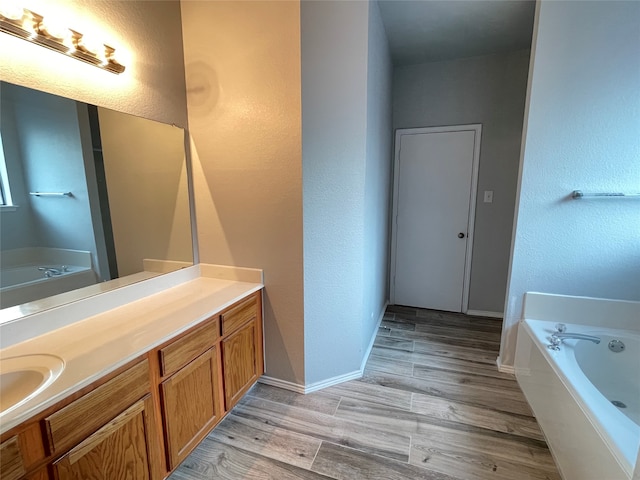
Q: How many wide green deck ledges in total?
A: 0